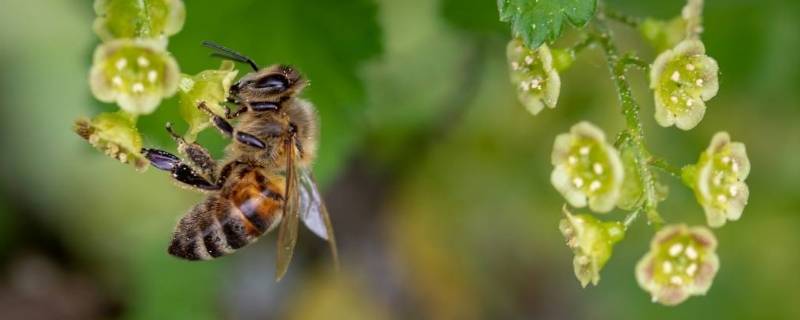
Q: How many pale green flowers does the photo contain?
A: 10